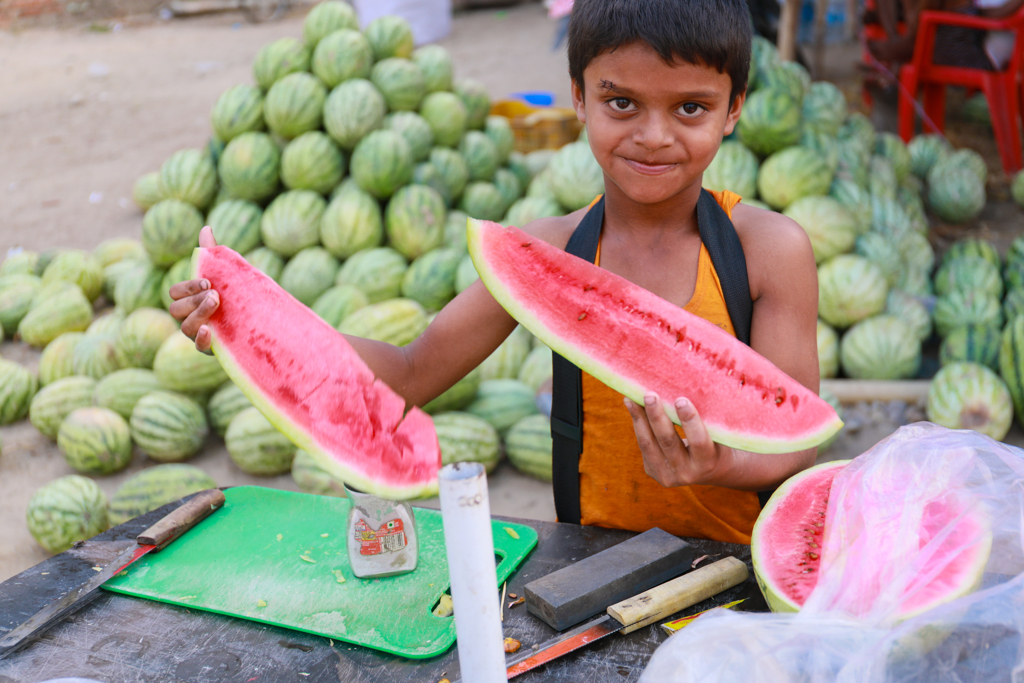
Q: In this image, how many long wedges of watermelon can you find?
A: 2